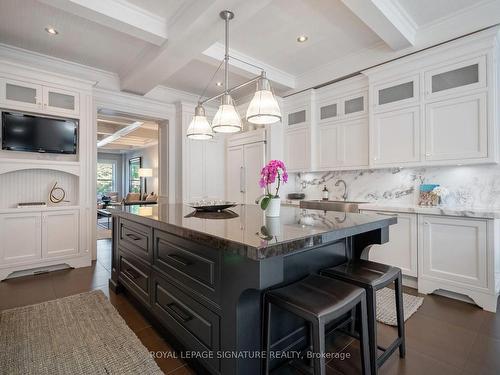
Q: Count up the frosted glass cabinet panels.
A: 7